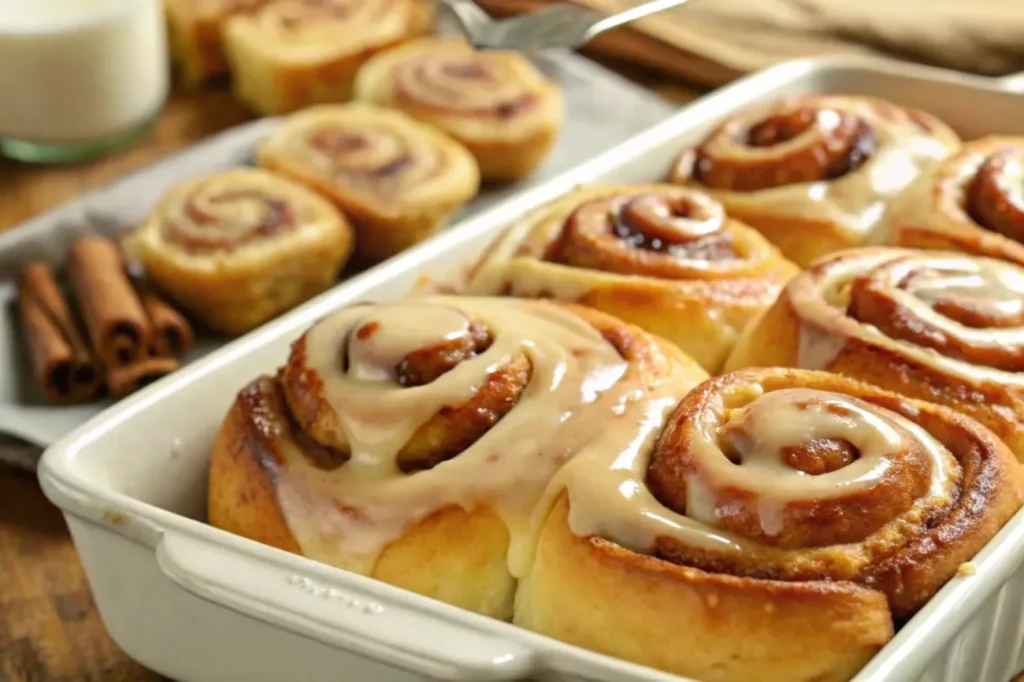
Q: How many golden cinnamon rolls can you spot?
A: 11